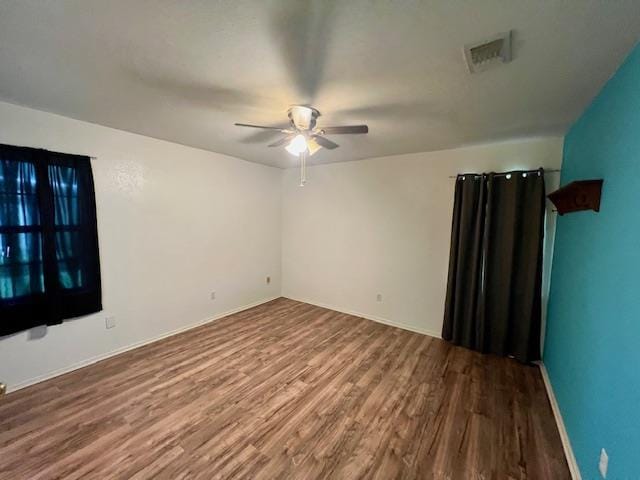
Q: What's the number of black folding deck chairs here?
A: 0